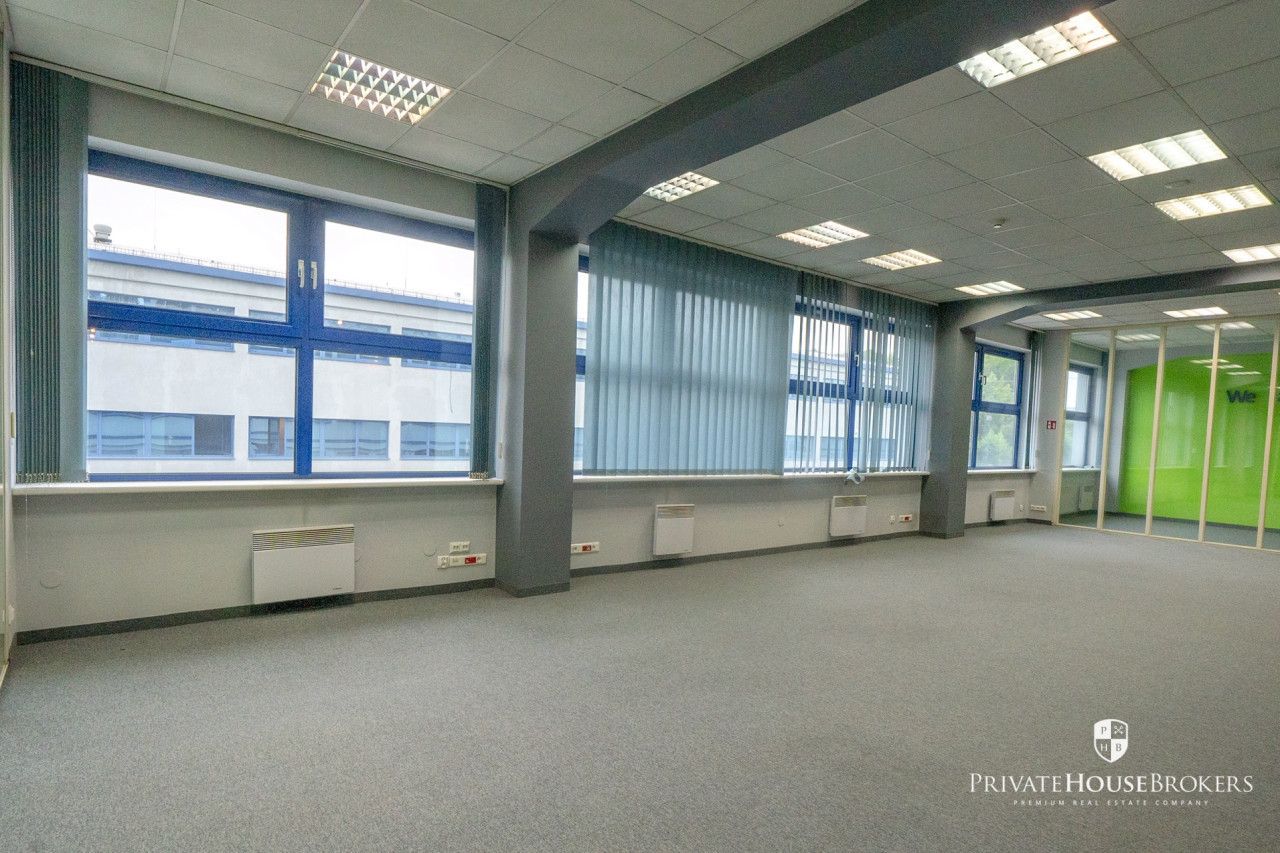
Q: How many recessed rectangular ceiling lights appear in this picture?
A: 11